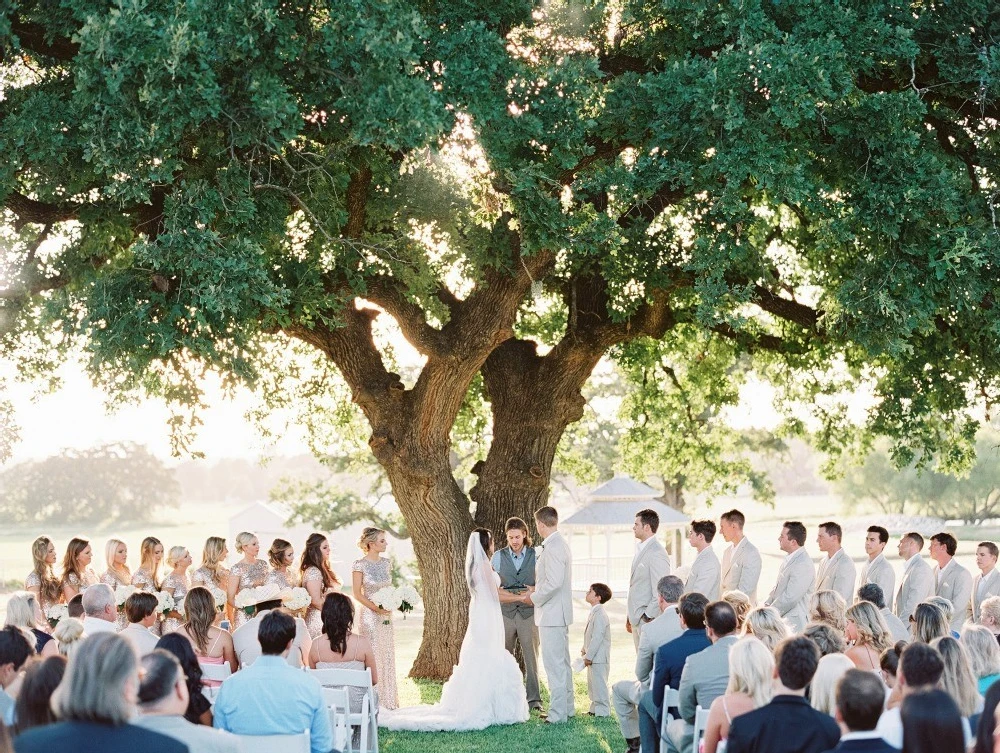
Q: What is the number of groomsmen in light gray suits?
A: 9